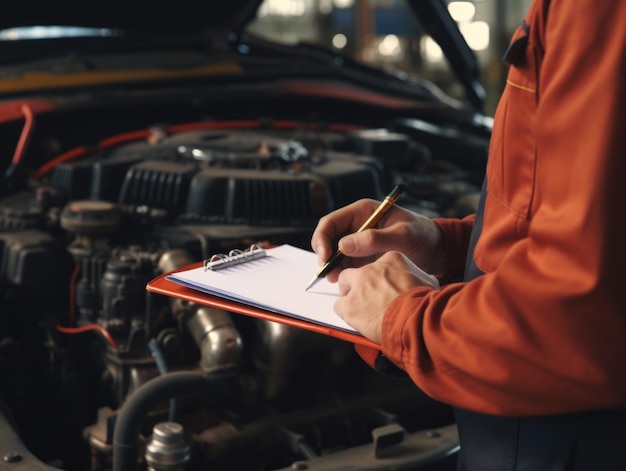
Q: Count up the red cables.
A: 4